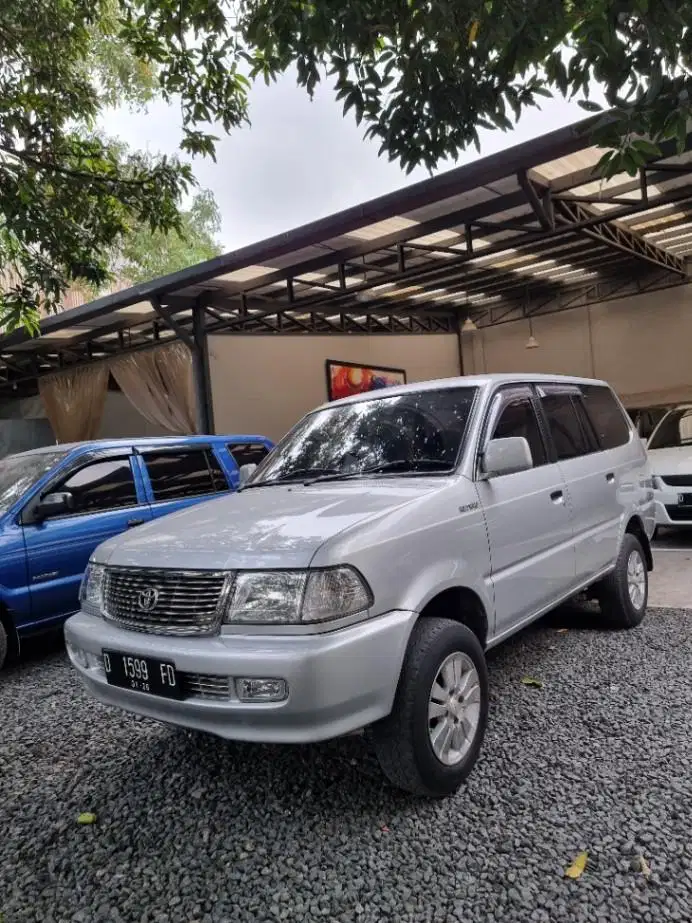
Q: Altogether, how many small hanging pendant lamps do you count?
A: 2